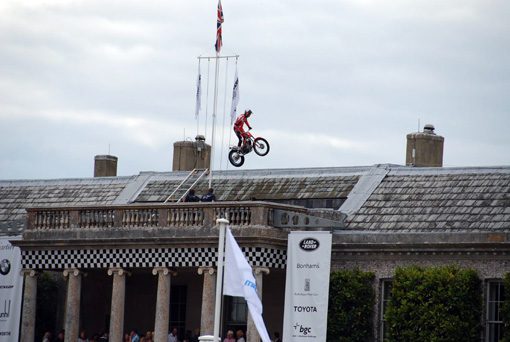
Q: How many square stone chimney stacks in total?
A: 3